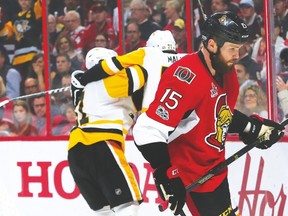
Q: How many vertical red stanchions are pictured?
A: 4